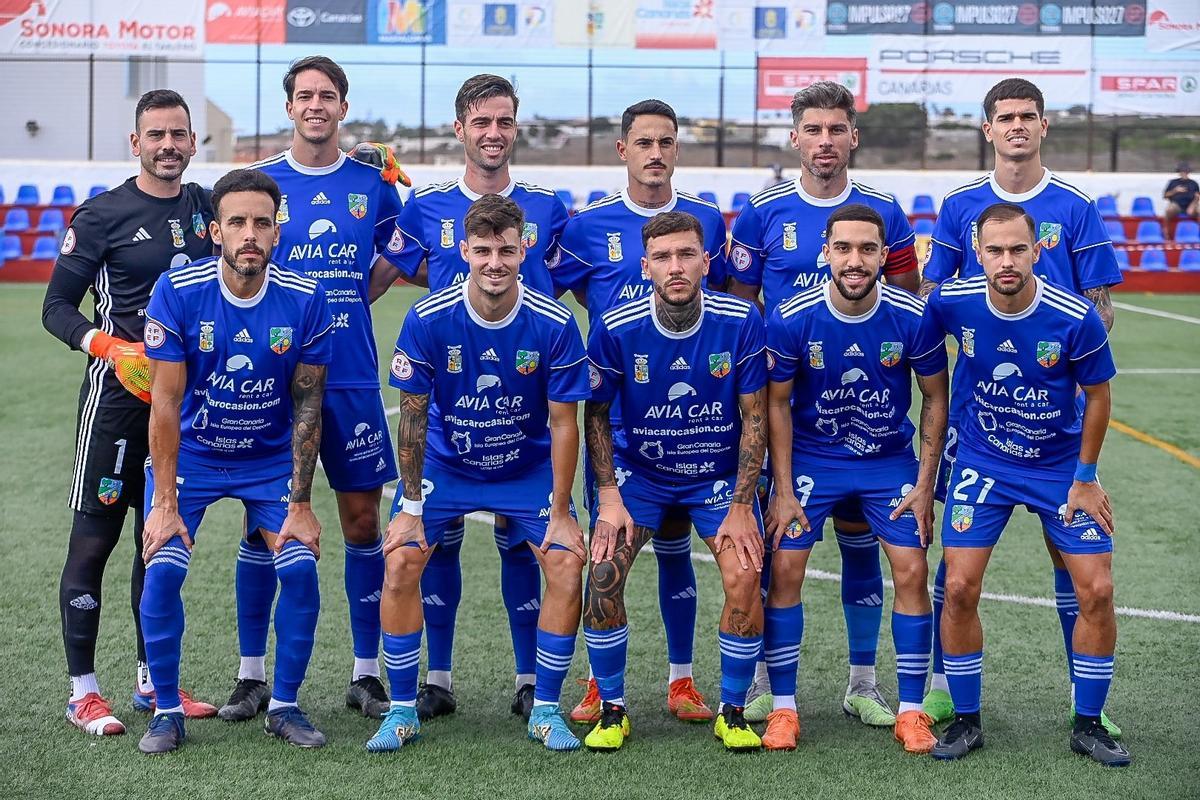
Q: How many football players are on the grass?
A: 11